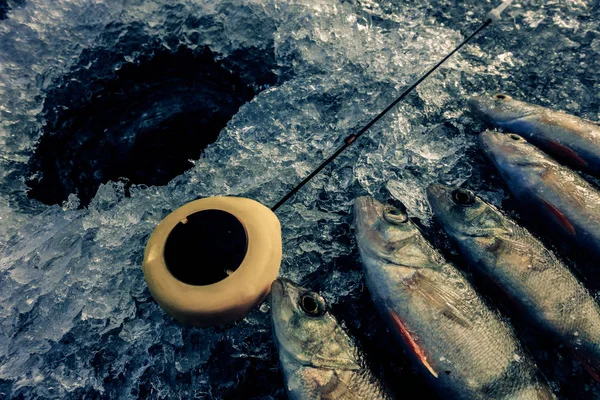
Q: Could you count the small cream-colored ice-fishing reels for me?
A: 1